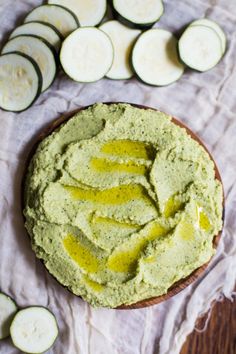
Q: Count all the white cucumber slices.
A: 13